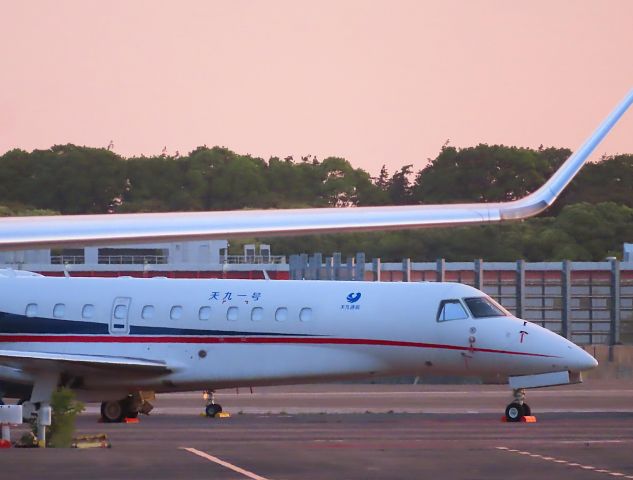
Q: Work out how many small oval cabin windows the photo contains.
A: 11